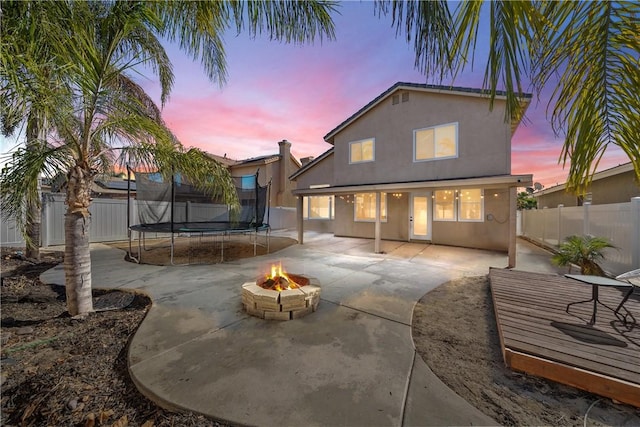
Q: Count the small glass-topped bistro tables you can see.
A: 1